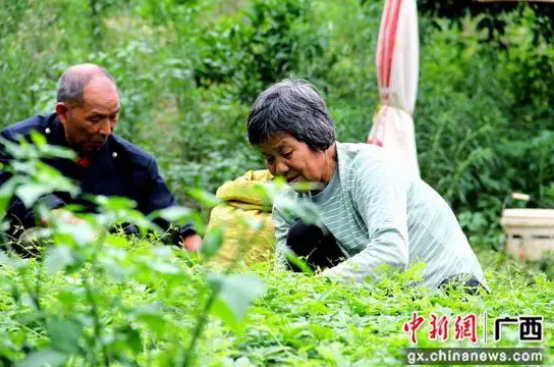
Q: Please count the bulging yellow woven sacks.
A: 1